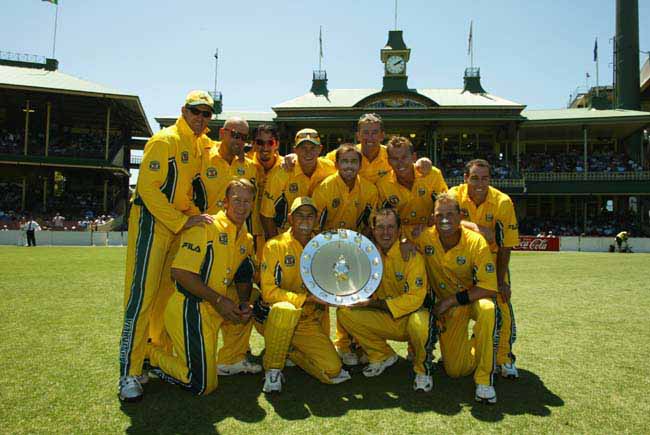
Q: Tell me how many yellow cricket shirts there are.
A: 12